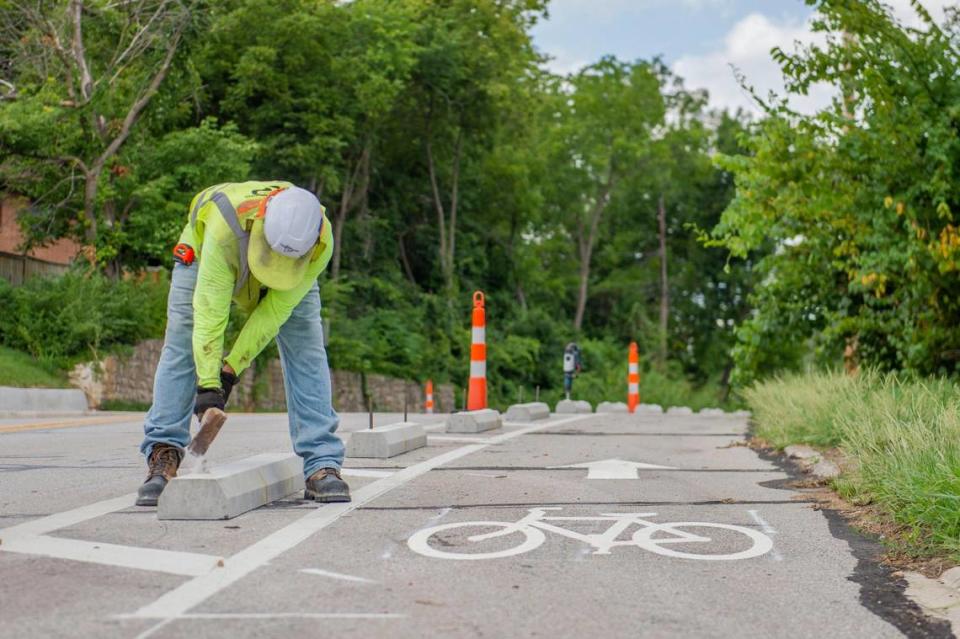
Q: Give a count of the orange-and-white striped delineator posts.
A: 3